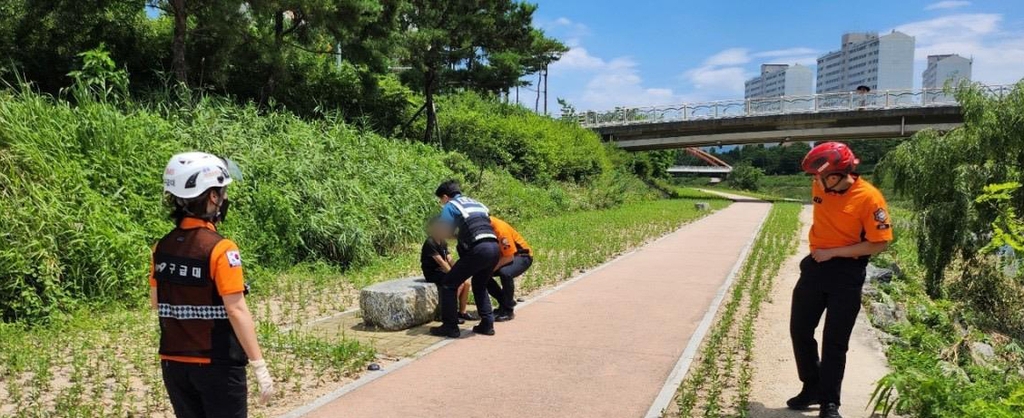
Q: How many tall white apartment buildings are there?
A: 3